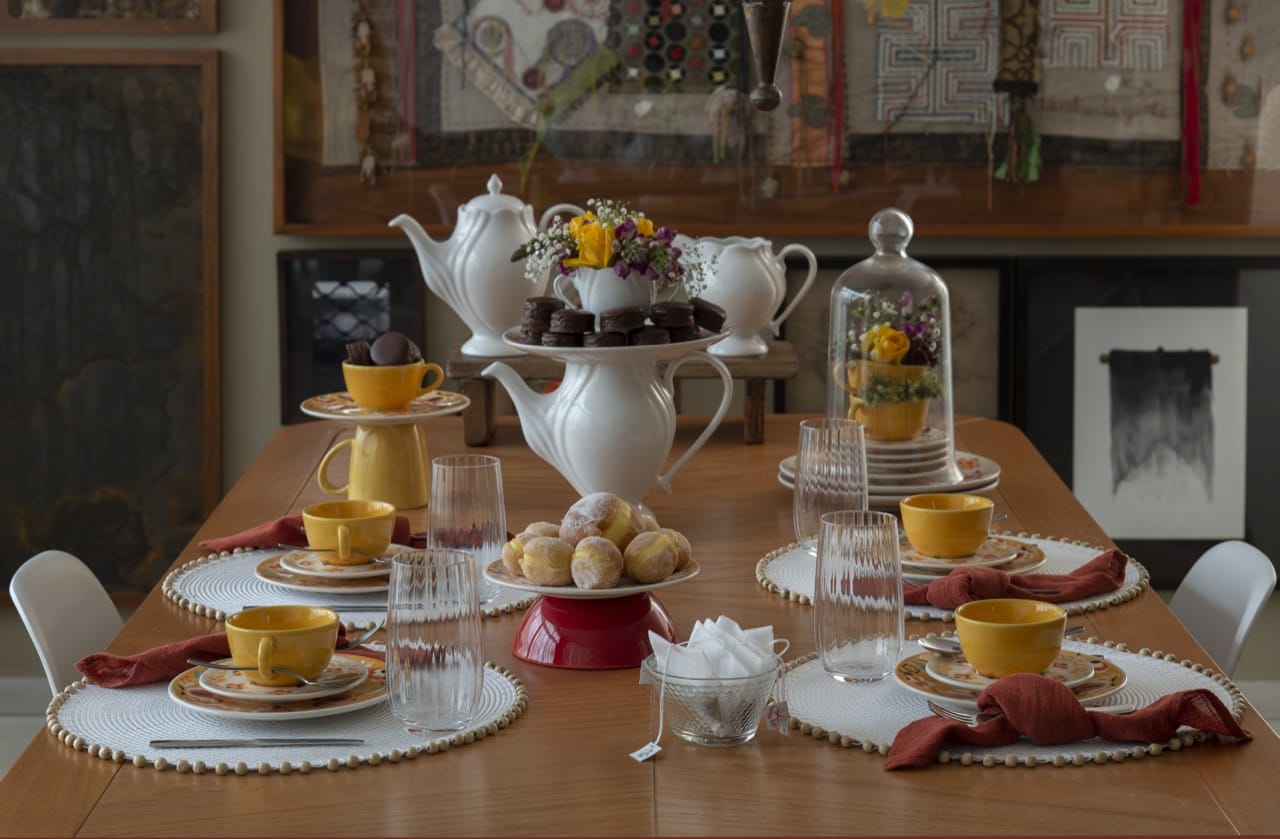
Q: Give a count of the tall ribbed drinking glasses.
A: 4